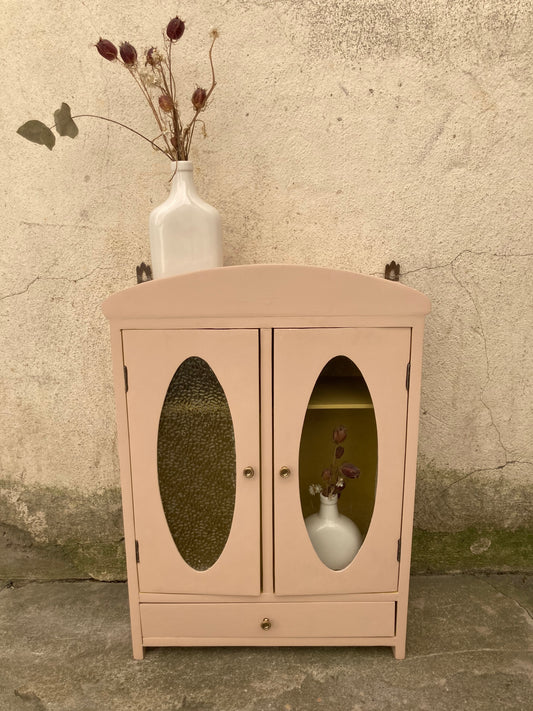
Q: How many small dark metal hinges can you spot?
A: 4